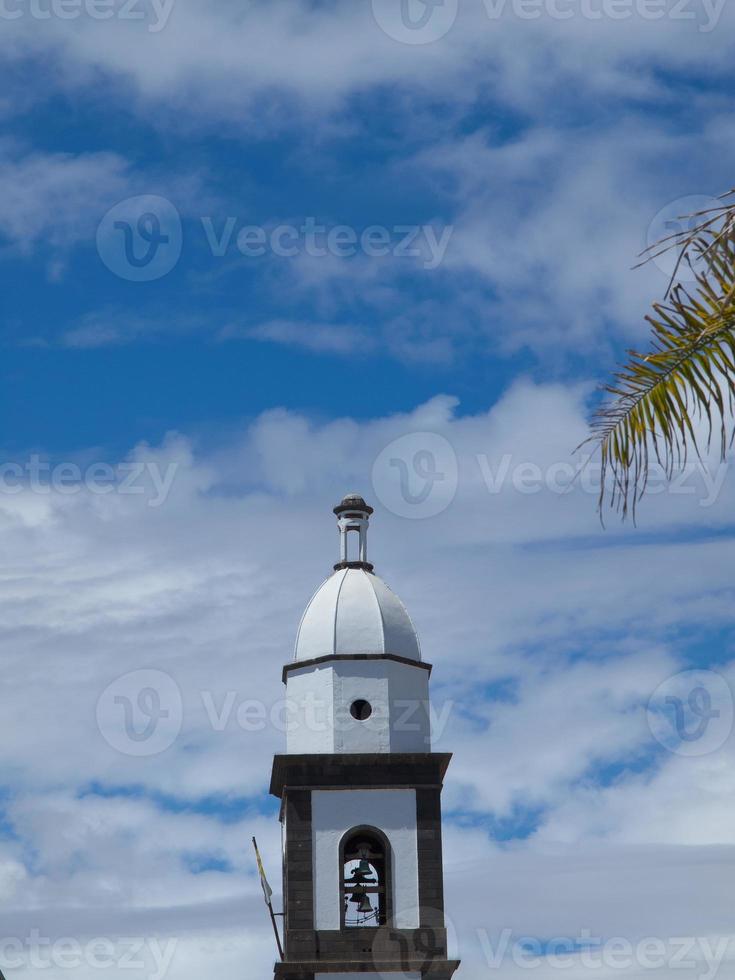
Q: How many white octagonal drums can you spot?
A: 1